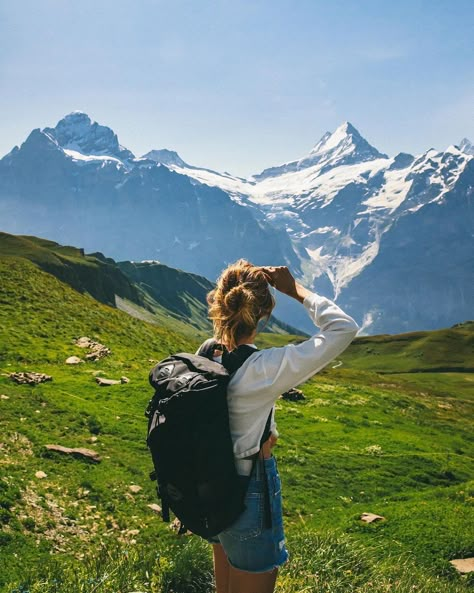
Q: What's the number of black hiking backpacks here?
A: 1